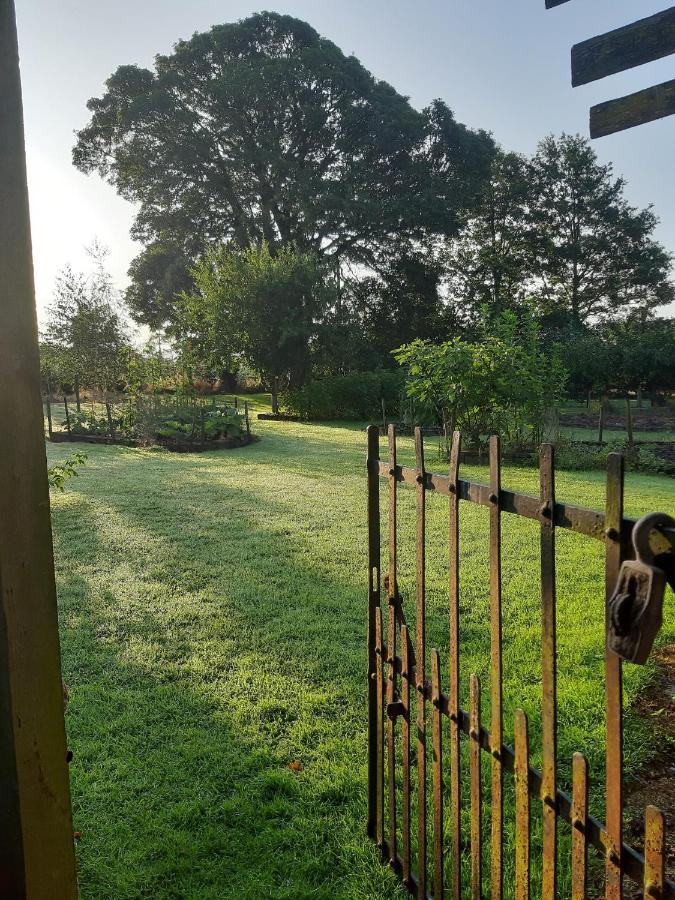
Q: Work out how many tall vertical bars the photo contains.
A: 7